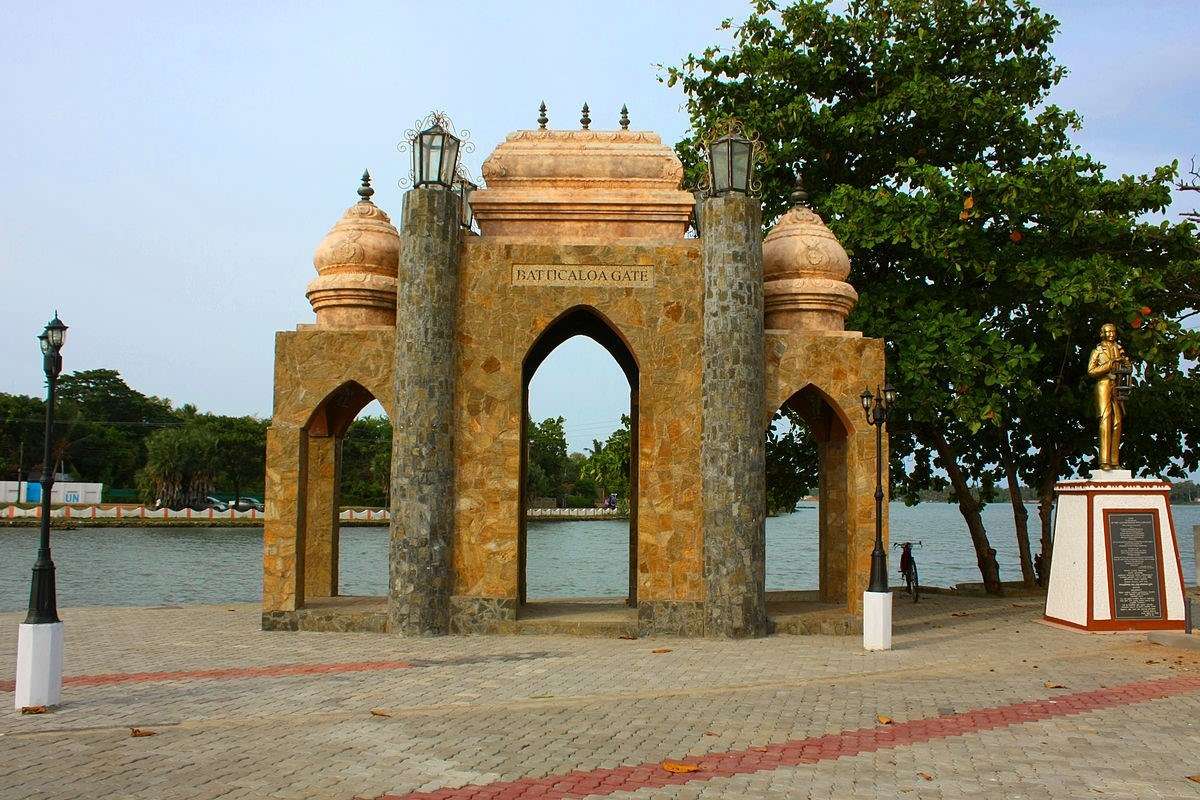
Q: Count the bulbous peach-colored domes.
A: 2